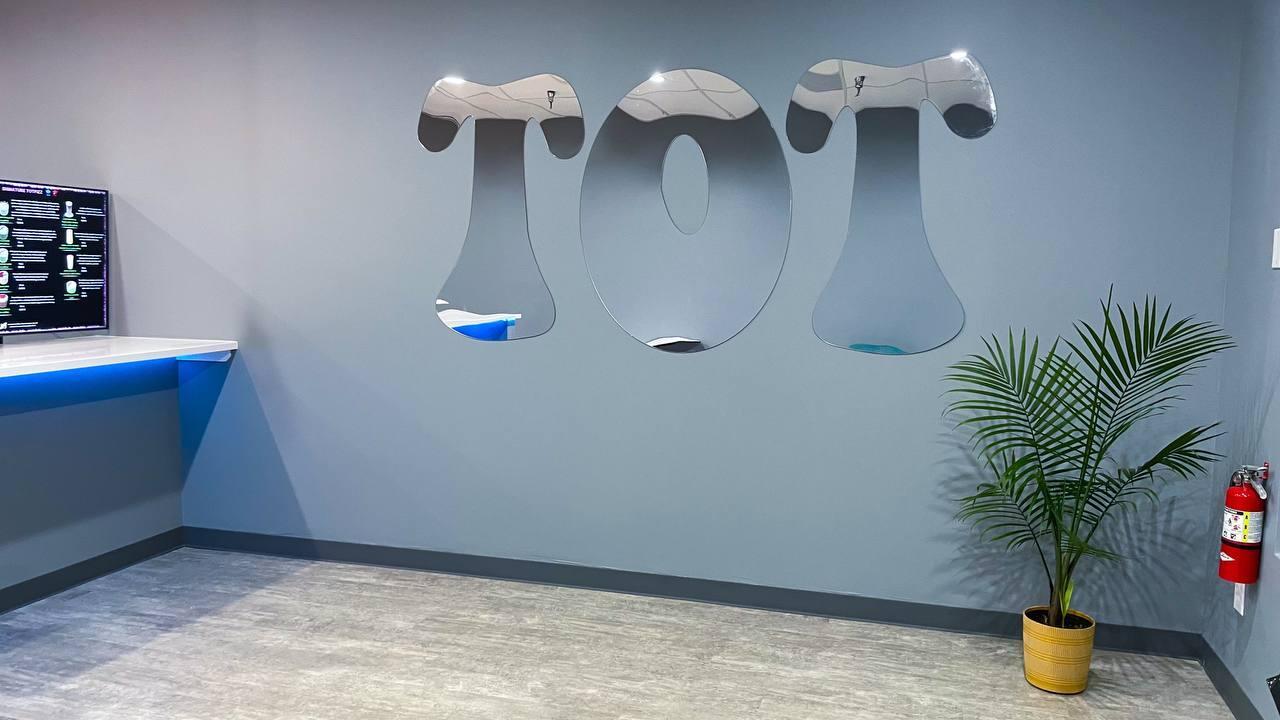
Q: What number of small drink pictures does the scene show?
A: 9